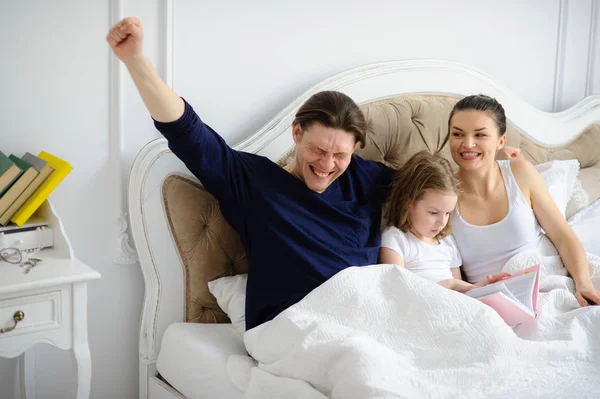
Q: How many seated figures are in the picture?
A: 3